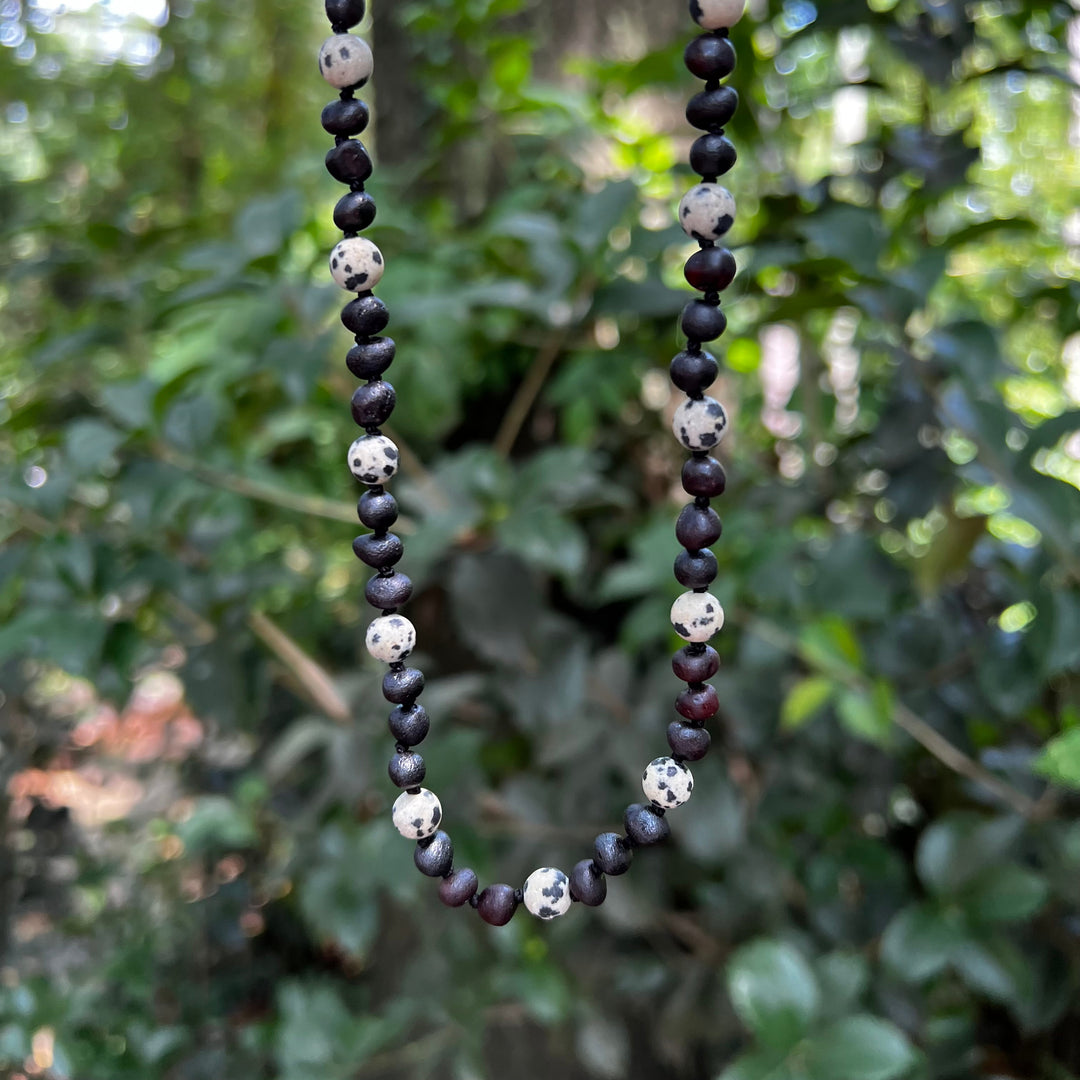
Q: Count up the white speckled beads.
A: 11